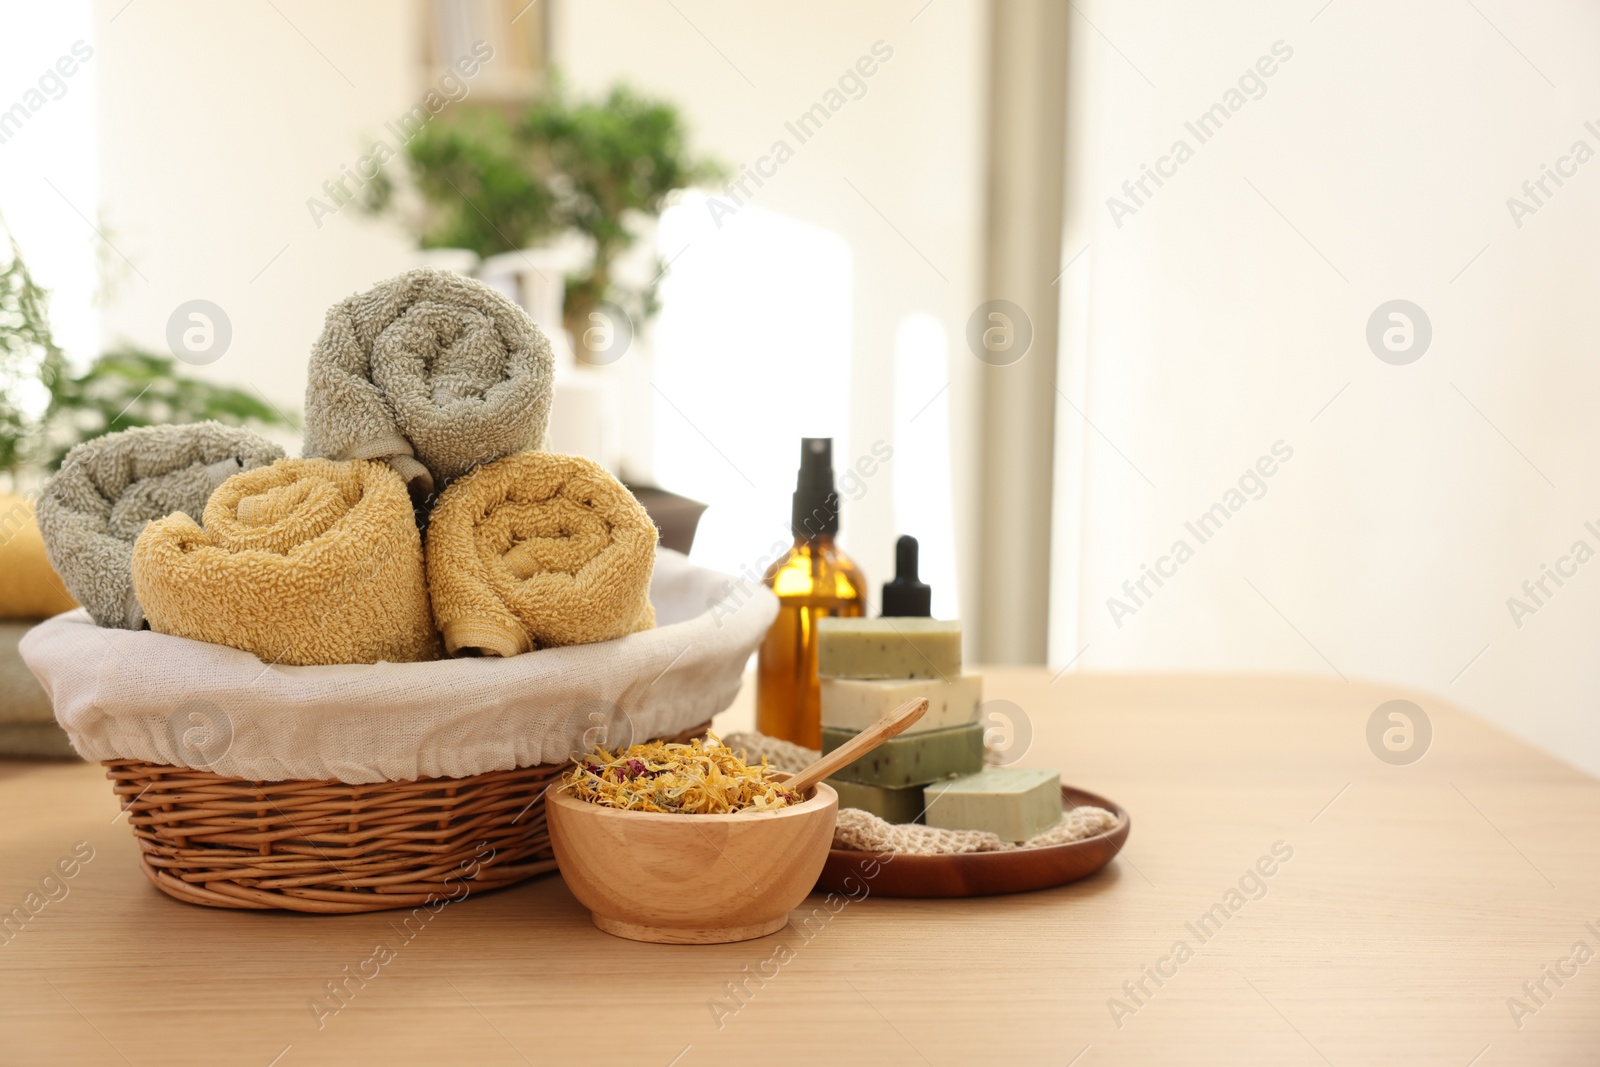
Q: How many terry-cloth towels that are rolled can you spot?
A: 4